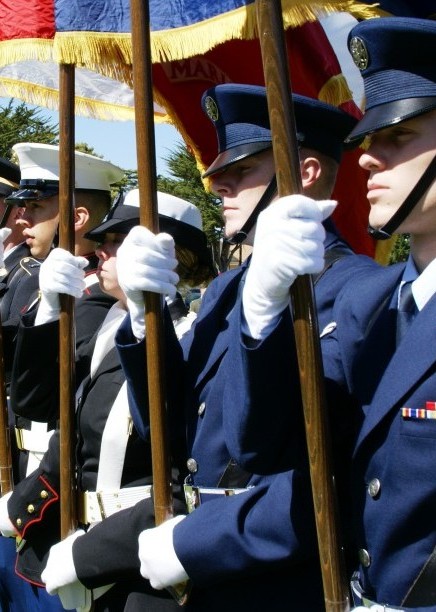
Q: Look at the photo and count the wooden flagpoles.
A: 4